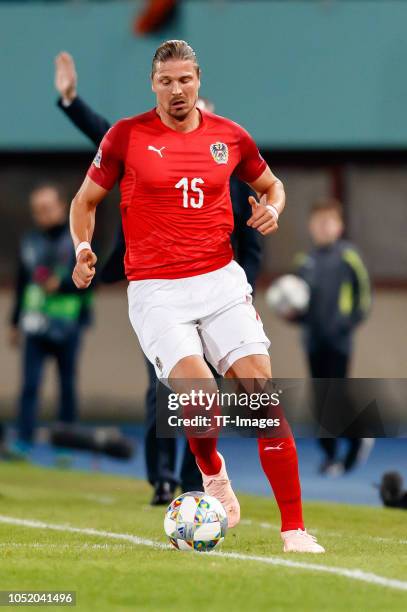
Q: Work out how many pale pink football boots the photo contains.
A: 2